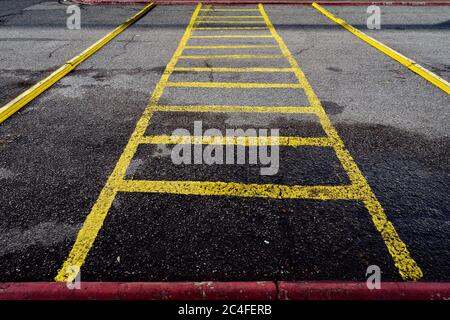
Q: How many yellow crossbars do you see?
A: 12